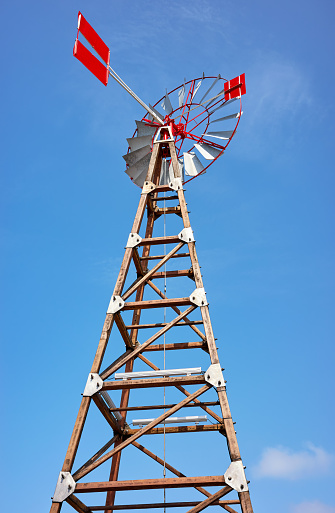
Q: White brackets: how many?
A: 10